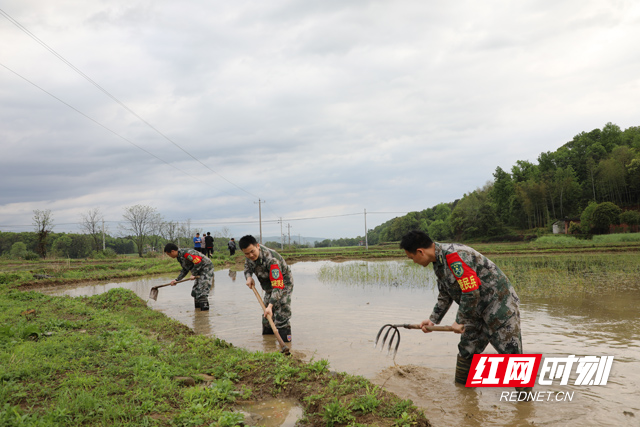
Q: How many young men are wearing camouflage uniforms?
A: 3